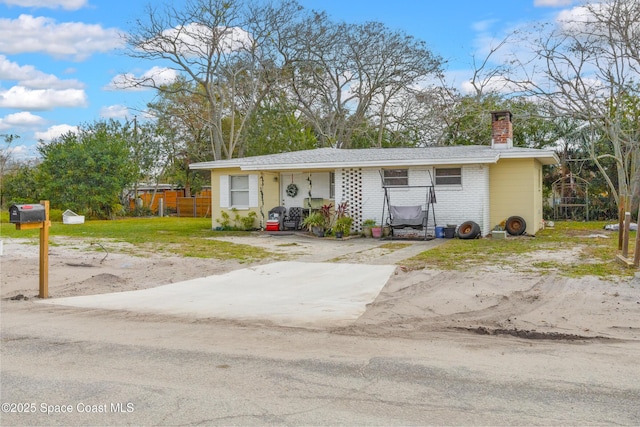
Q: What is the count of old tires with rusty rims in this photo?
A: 2